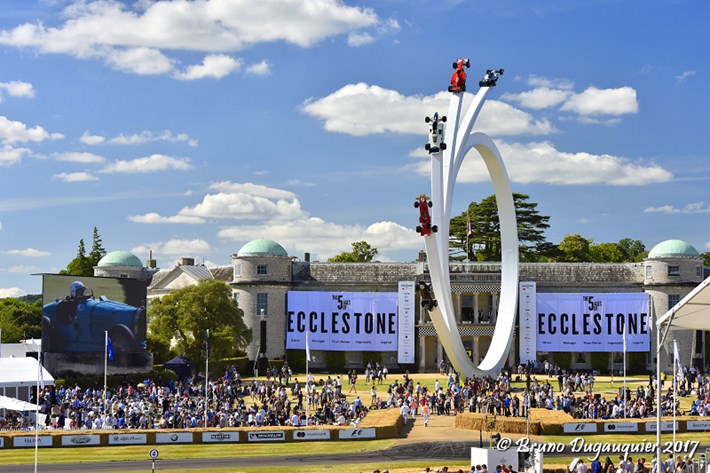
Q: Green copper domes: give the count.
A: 3